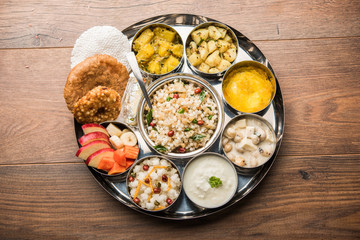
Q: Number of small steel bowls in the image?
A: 7